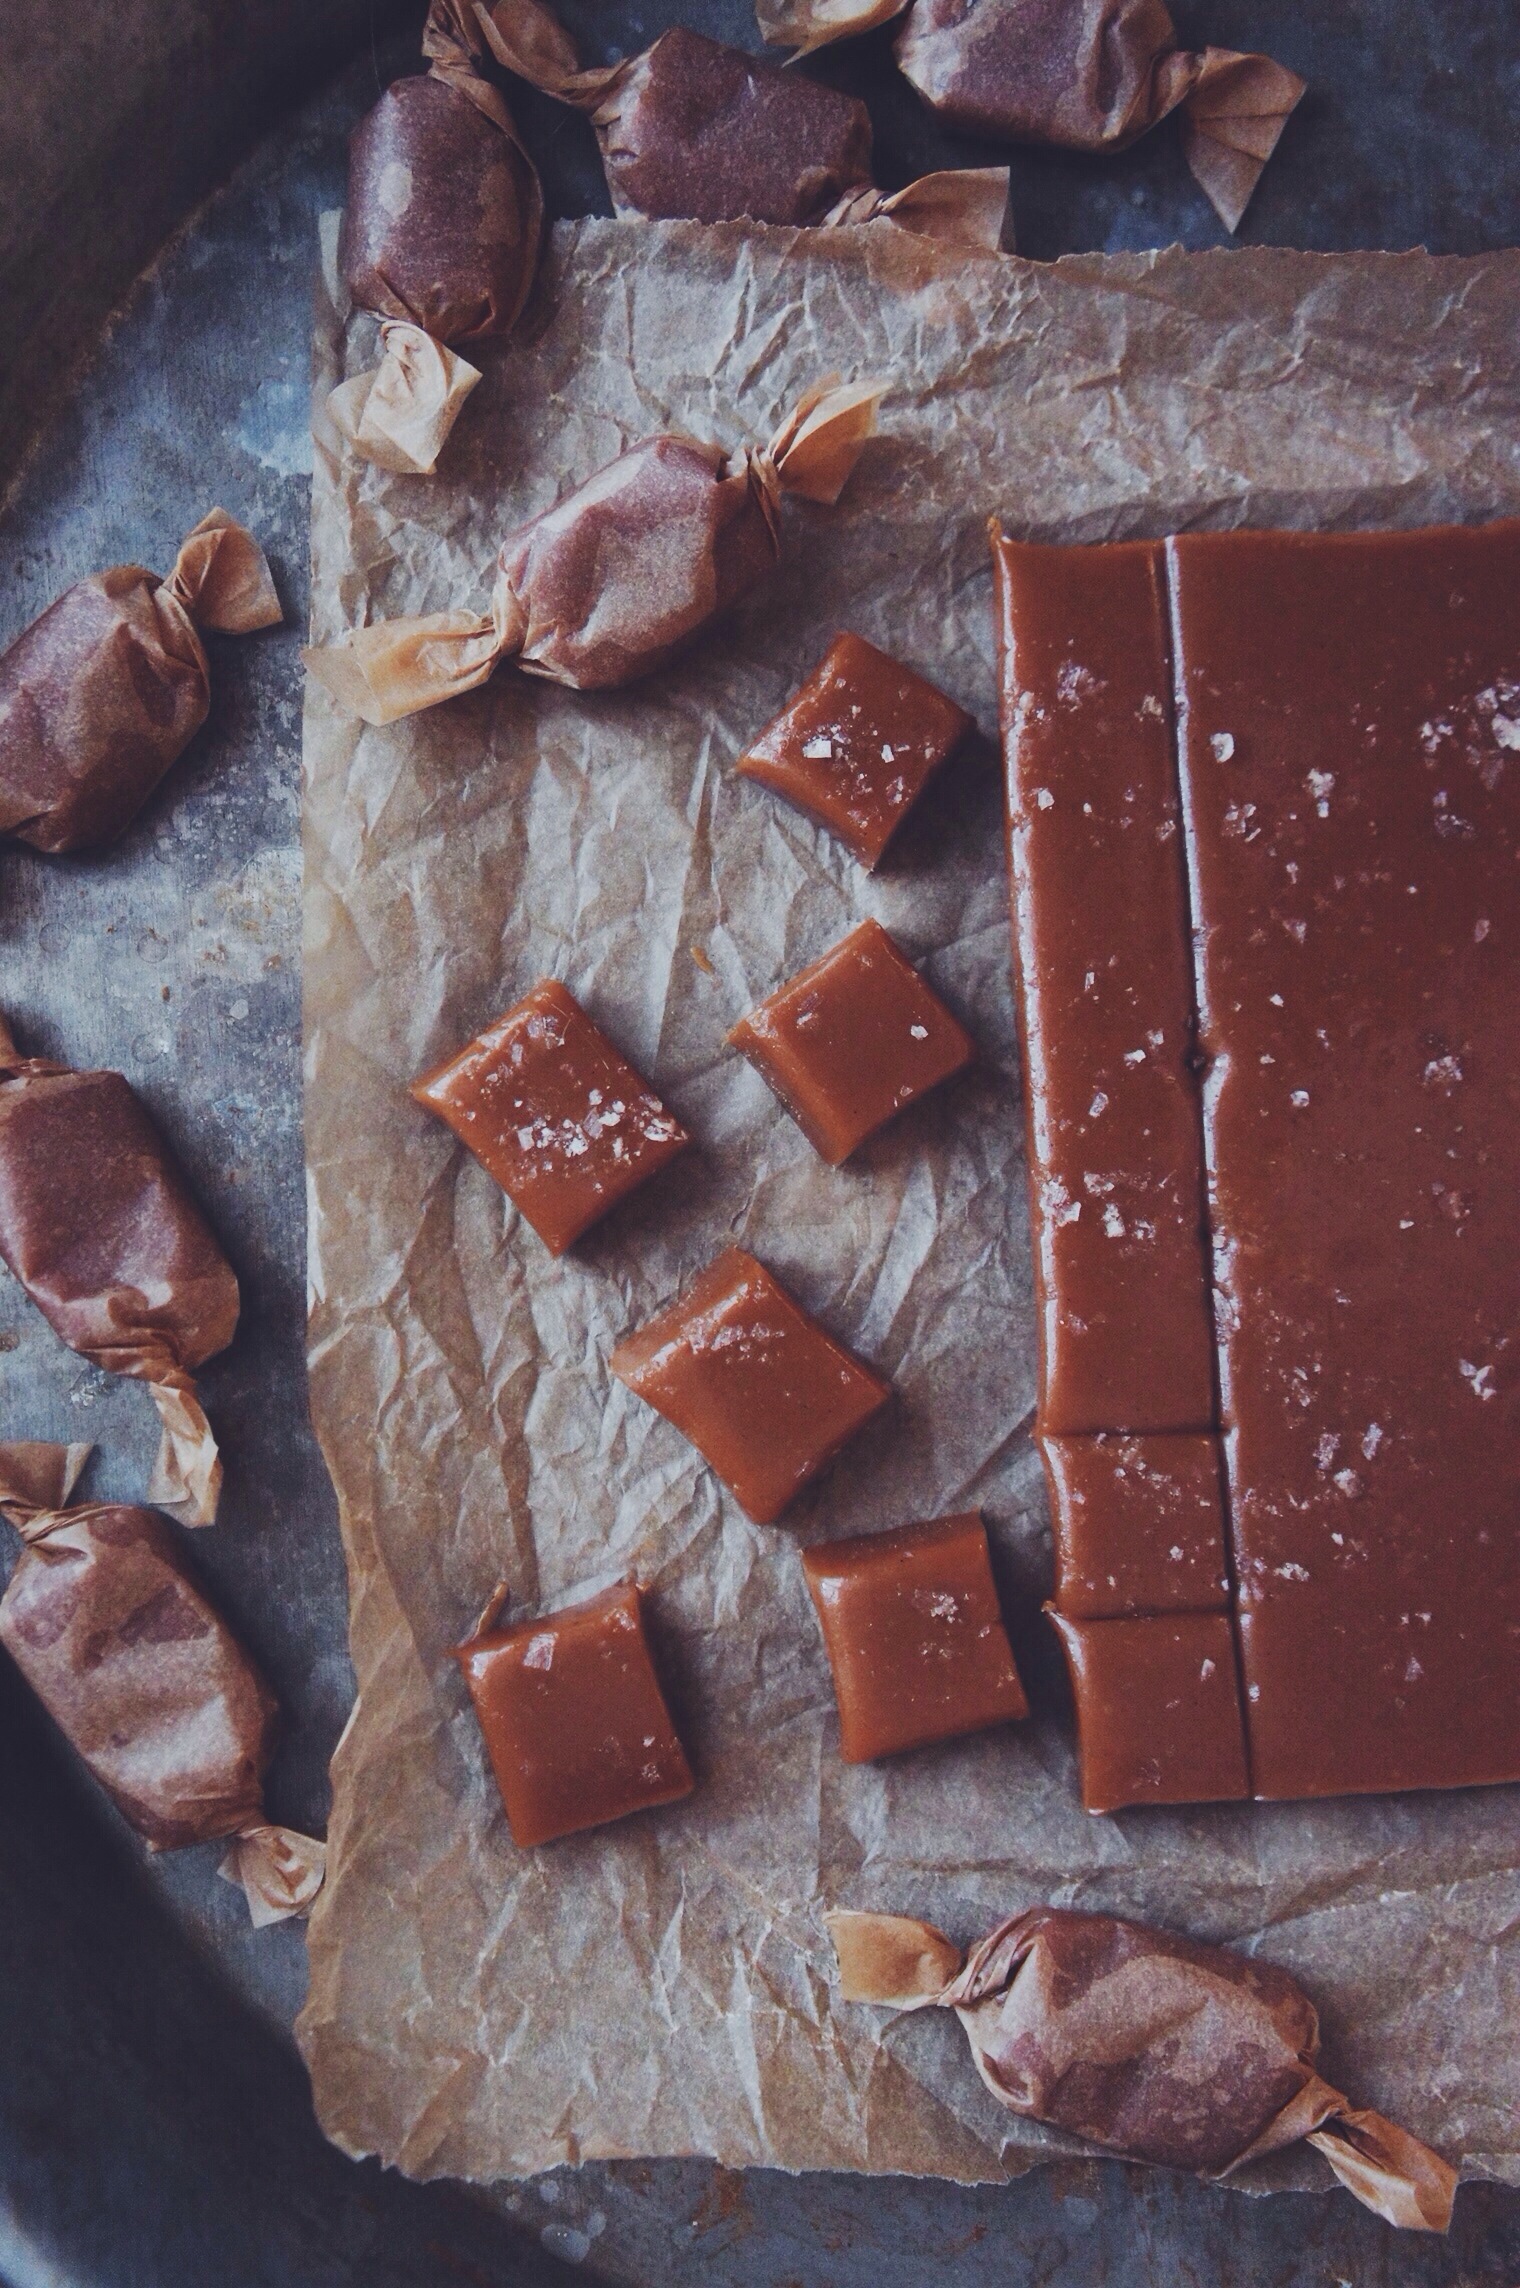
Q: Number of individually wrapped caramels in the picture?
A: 8